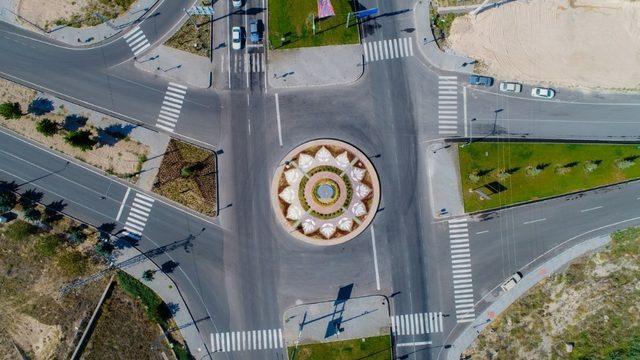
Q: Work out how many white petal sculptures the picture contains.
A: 12